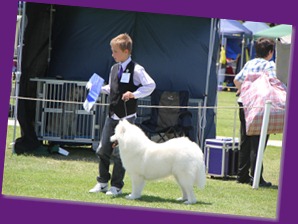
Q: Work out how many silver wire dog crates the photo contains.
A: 1